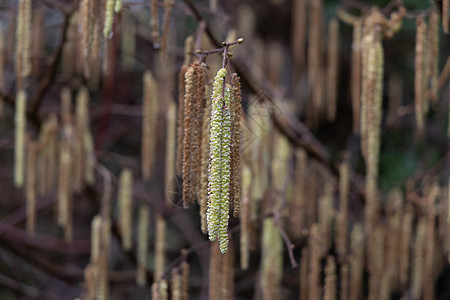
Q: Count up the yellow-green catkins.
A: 2